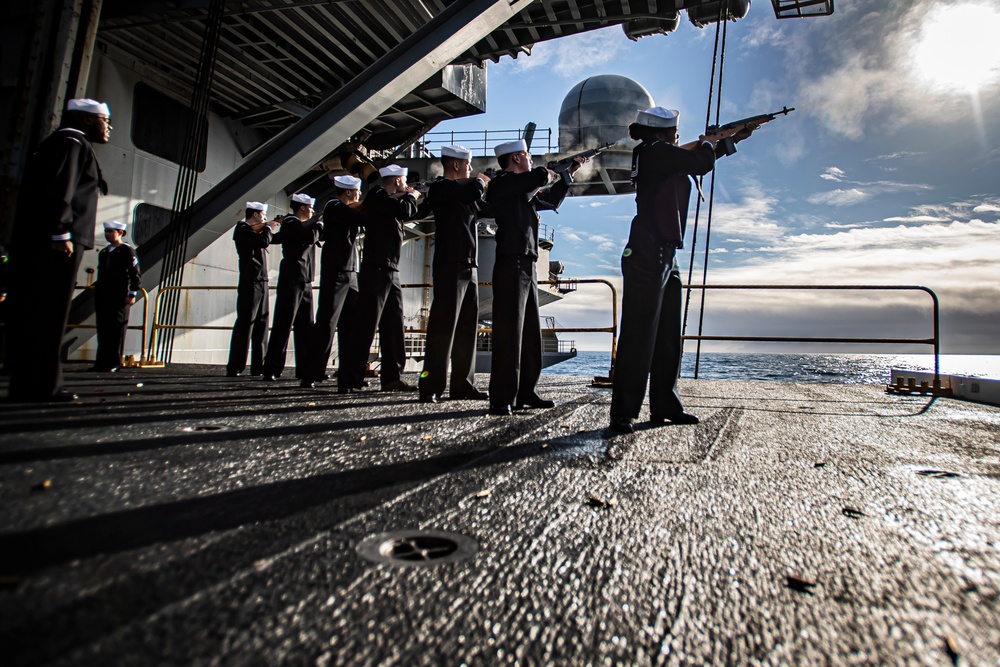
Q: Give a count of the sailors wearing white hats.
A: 9